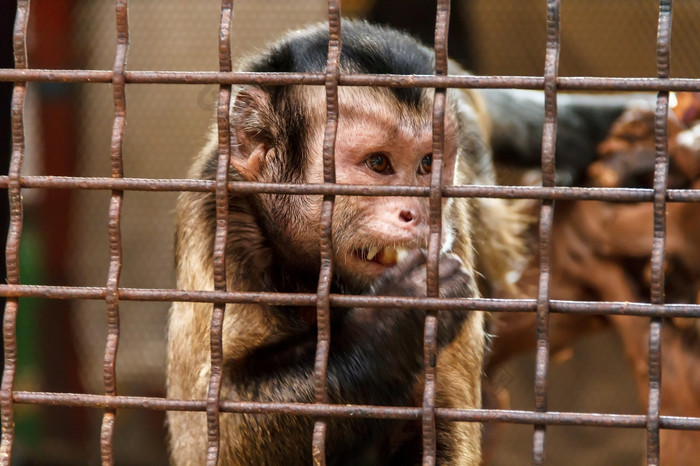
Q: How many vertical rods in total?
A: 7